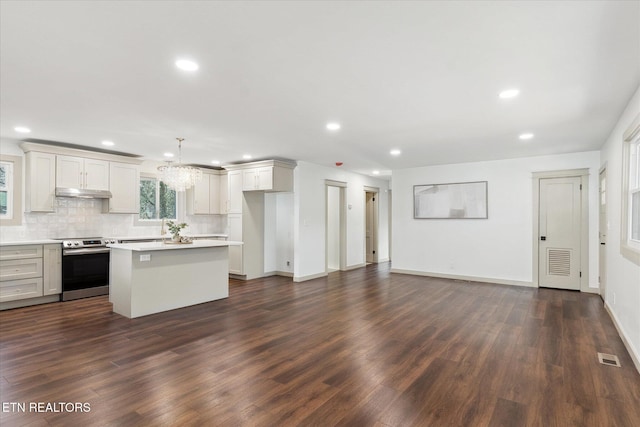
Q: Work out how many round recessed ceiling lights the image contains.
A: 11